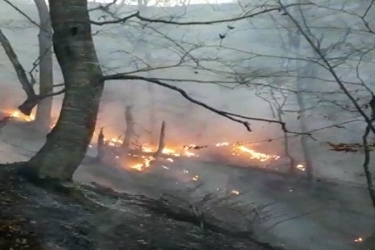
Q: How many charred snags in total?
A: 3